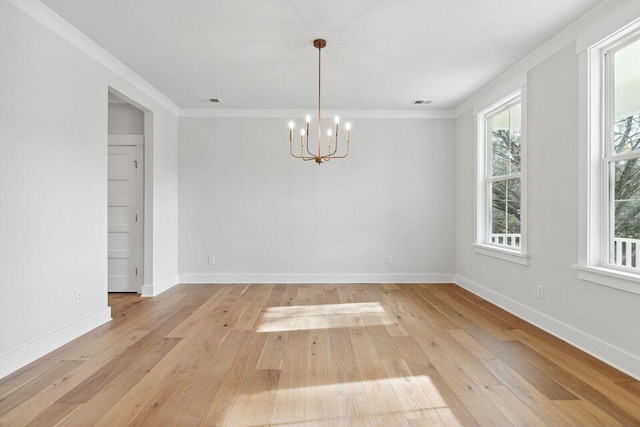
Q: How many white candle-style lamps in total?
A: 6